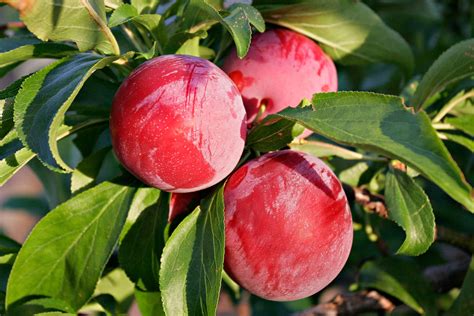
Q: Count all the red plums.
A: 3